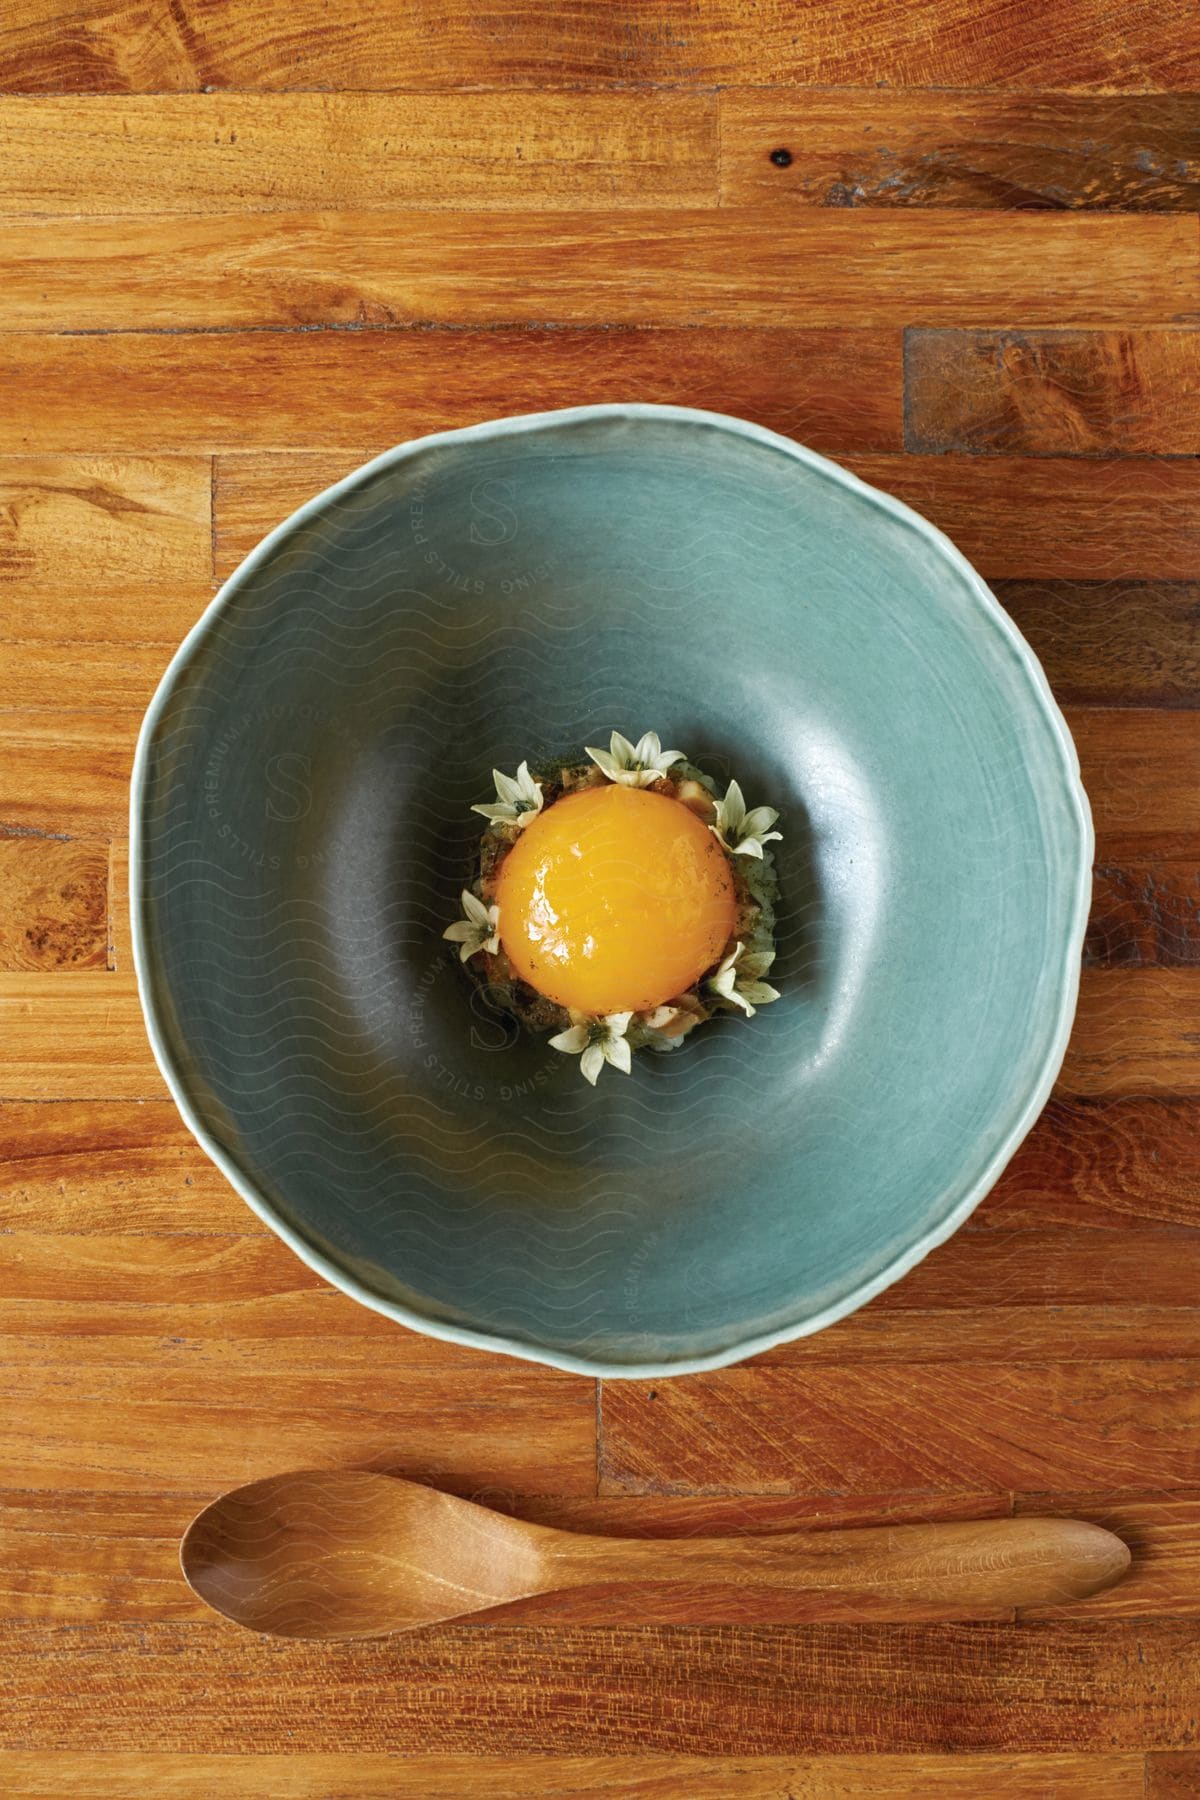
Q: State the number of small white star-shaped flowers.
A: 6